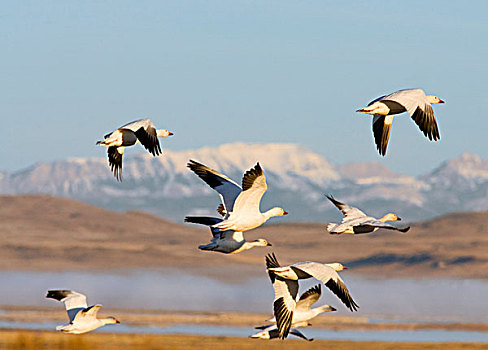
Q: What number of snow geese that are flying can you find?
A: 9